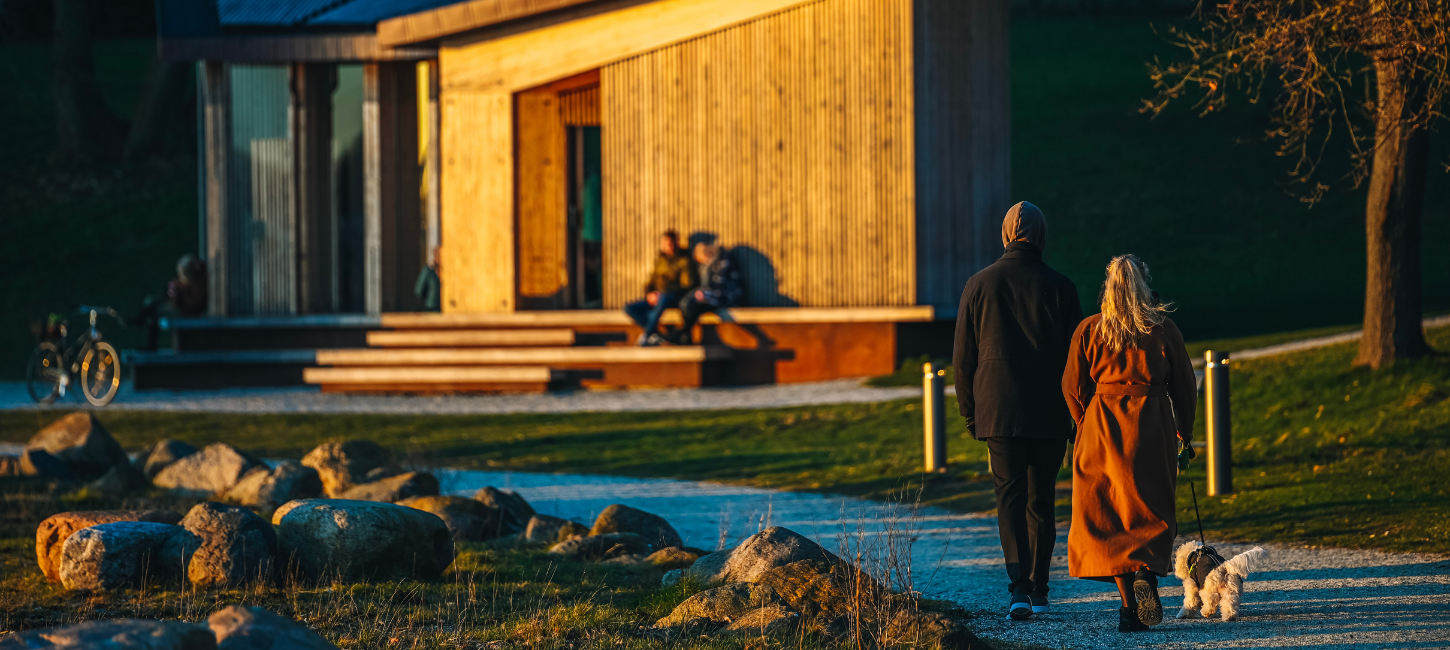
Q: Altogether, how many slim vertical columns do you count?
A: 2